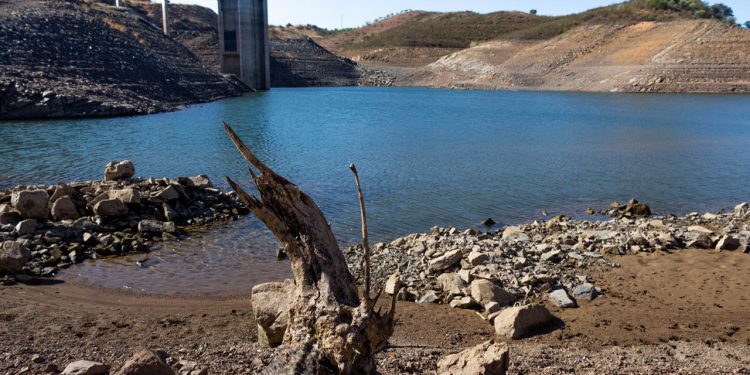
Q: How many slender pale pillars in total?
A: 2